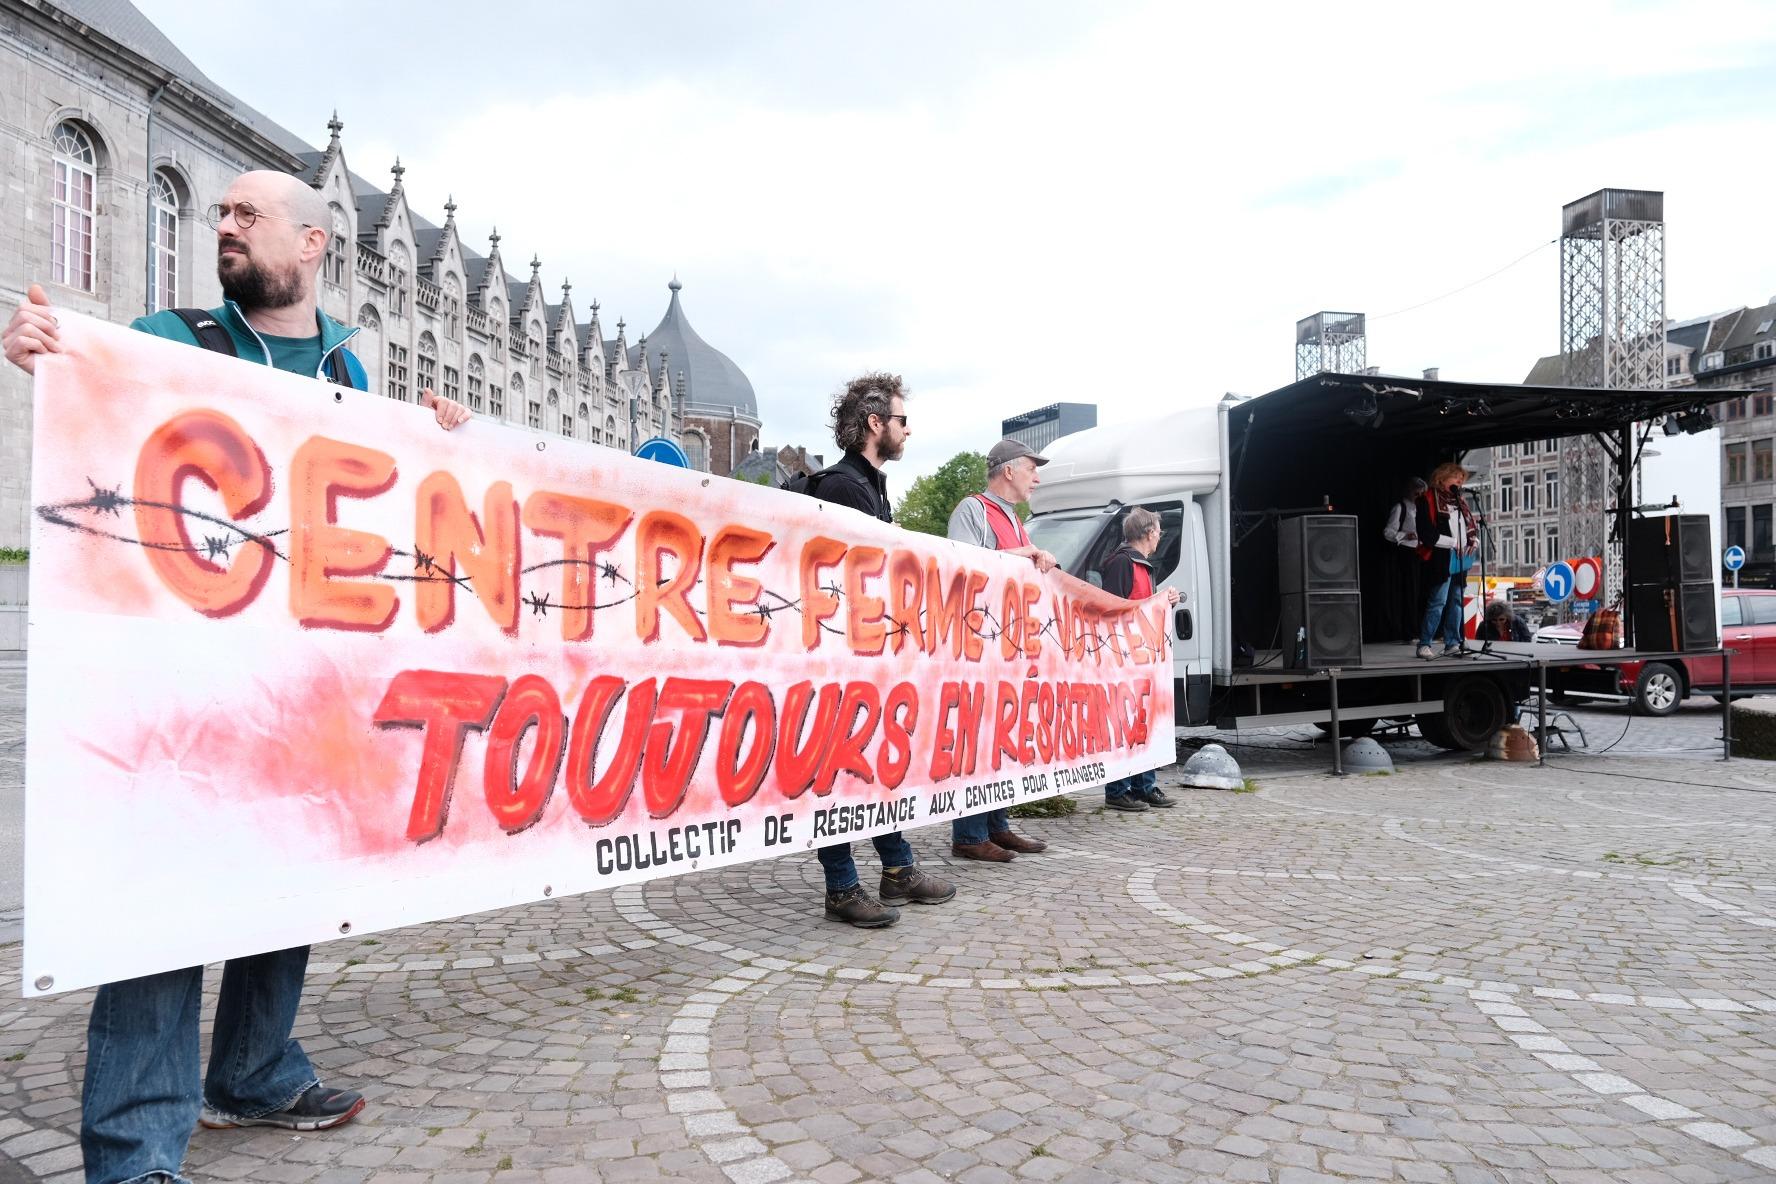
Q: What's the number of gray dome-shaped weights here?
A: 2